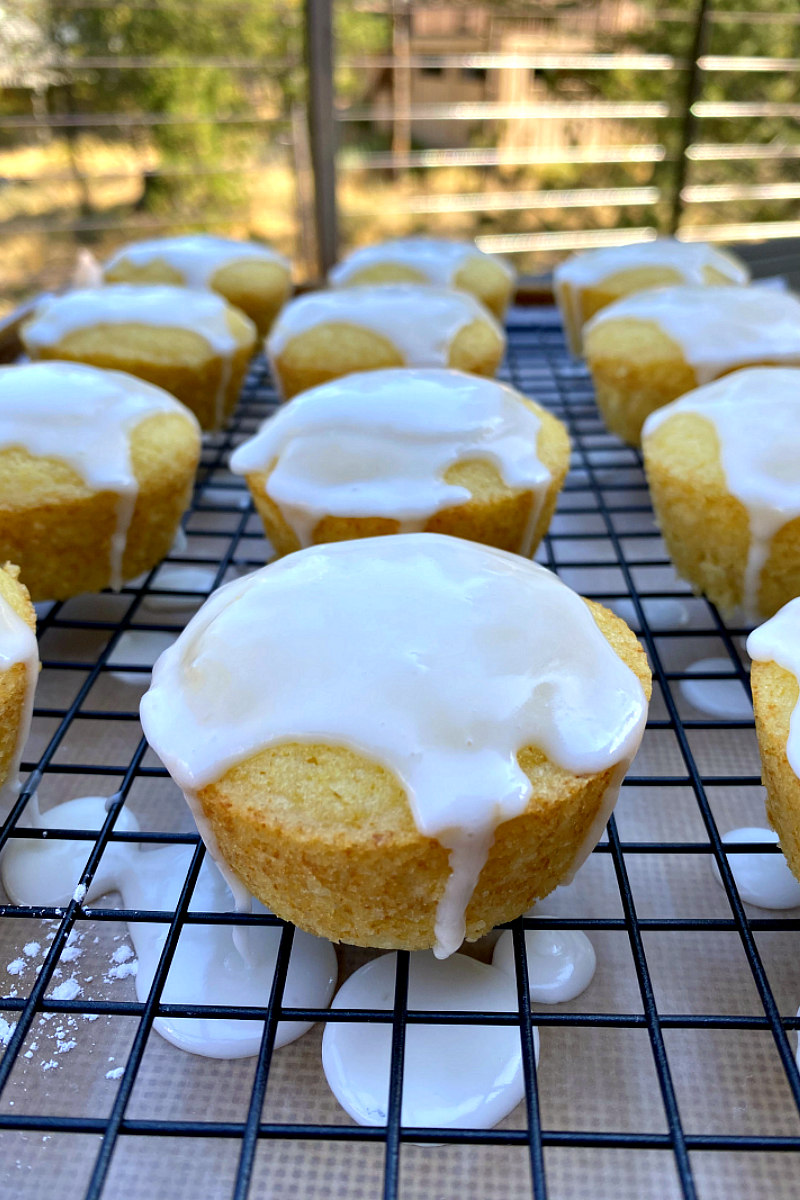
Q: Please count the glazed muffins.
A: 12